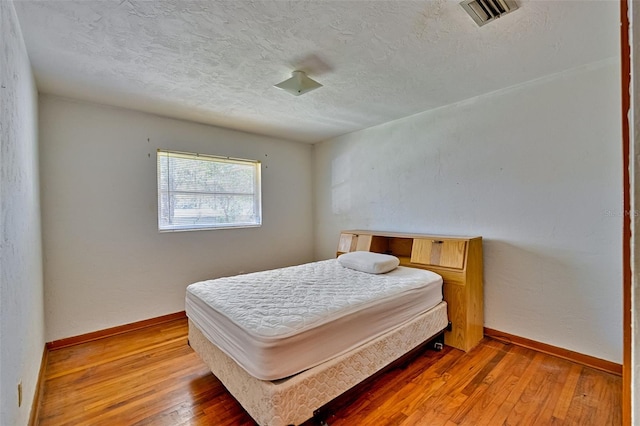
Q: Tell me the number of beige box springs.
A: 1